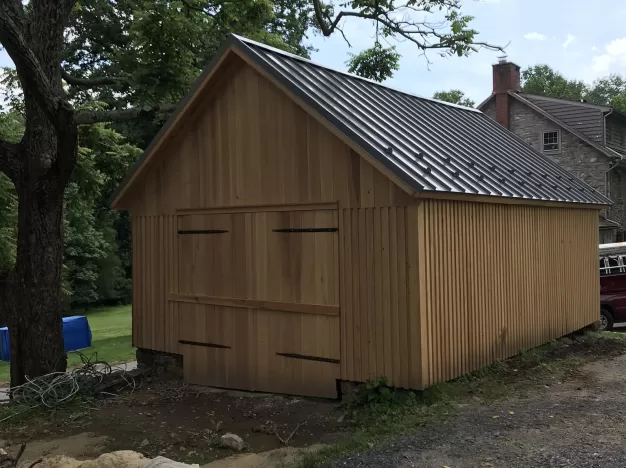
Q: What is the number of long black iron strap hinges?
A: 4